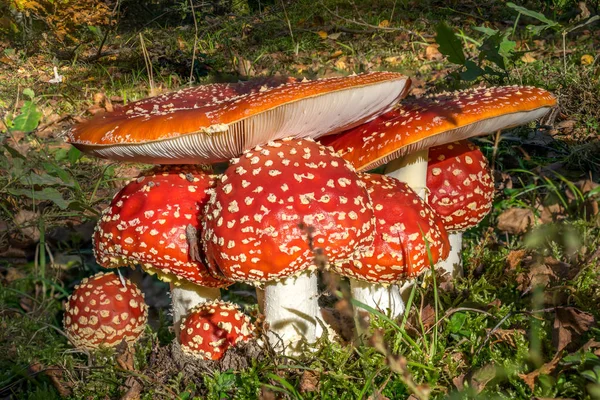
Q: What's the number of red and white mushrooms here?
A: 8